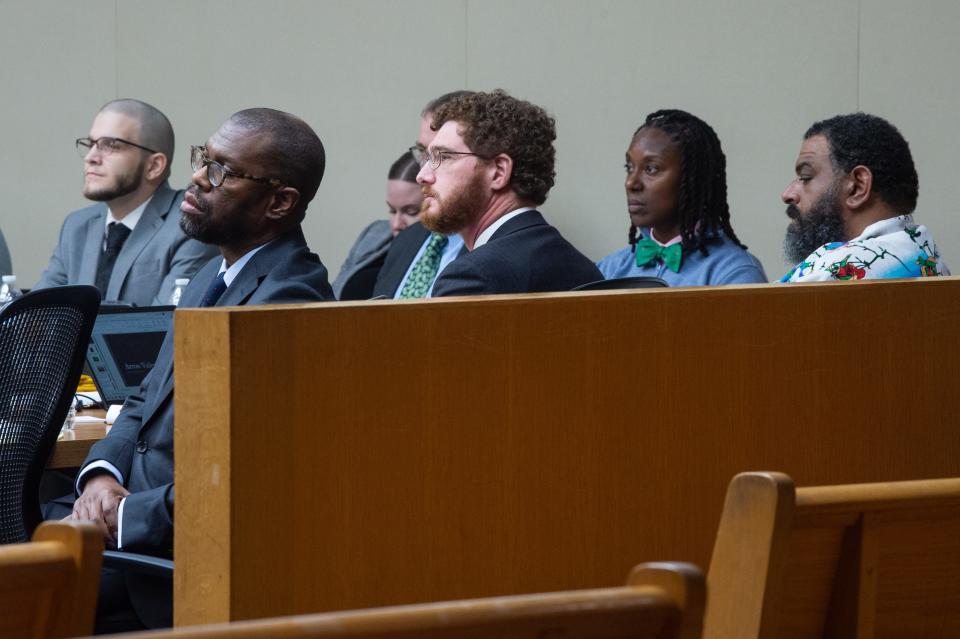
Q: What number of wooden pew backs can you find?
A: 3